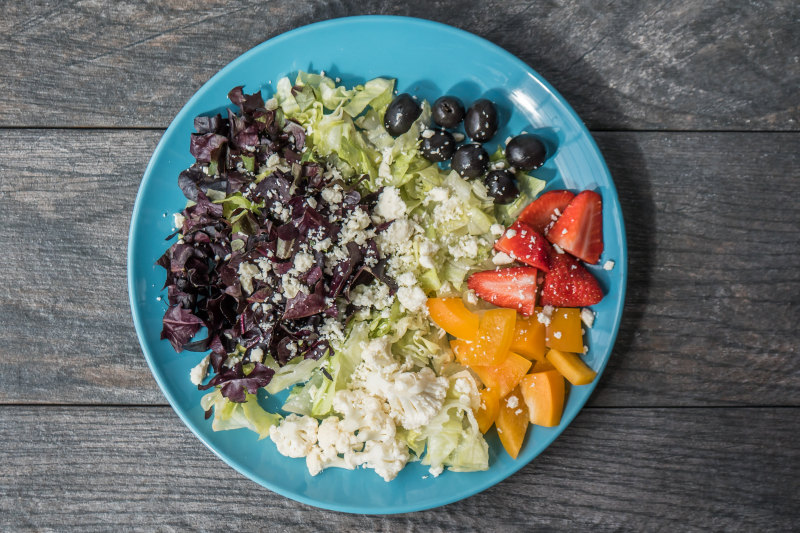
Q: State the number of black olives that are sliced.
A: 0